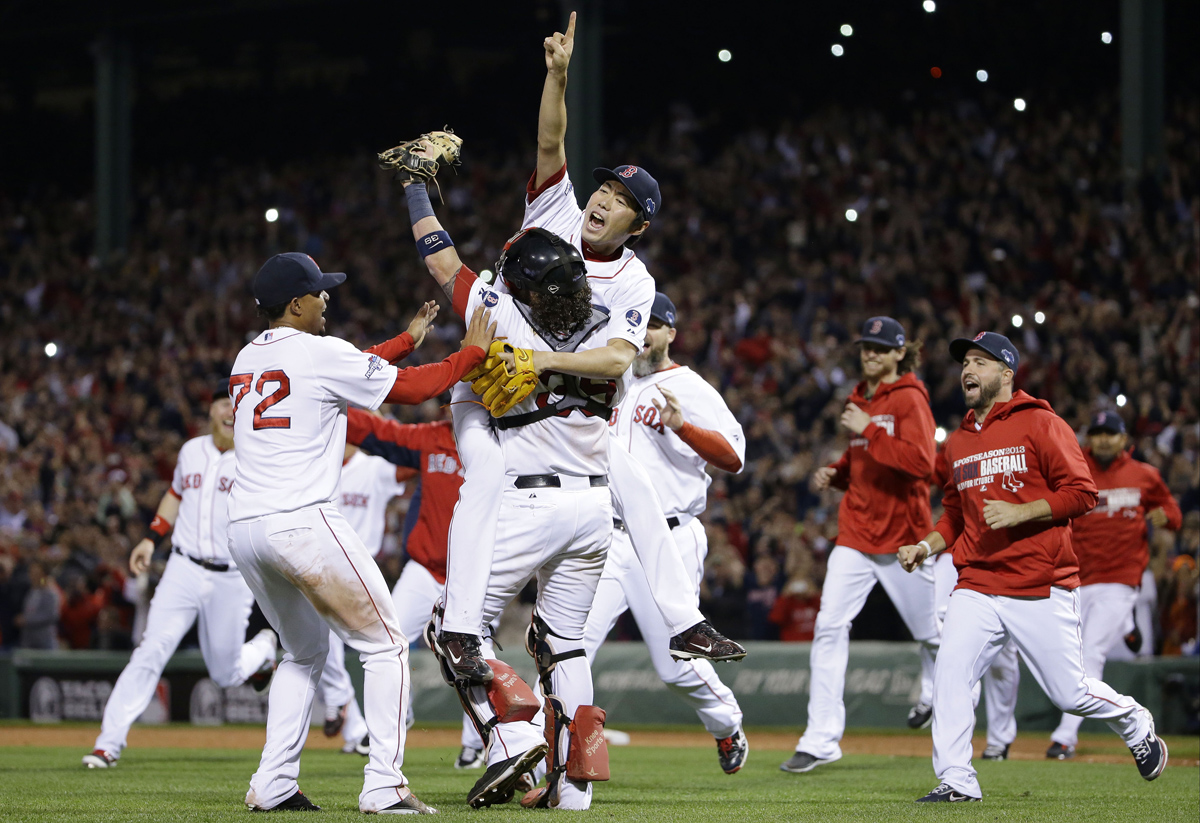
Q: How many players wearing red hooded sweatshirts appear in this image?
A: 3